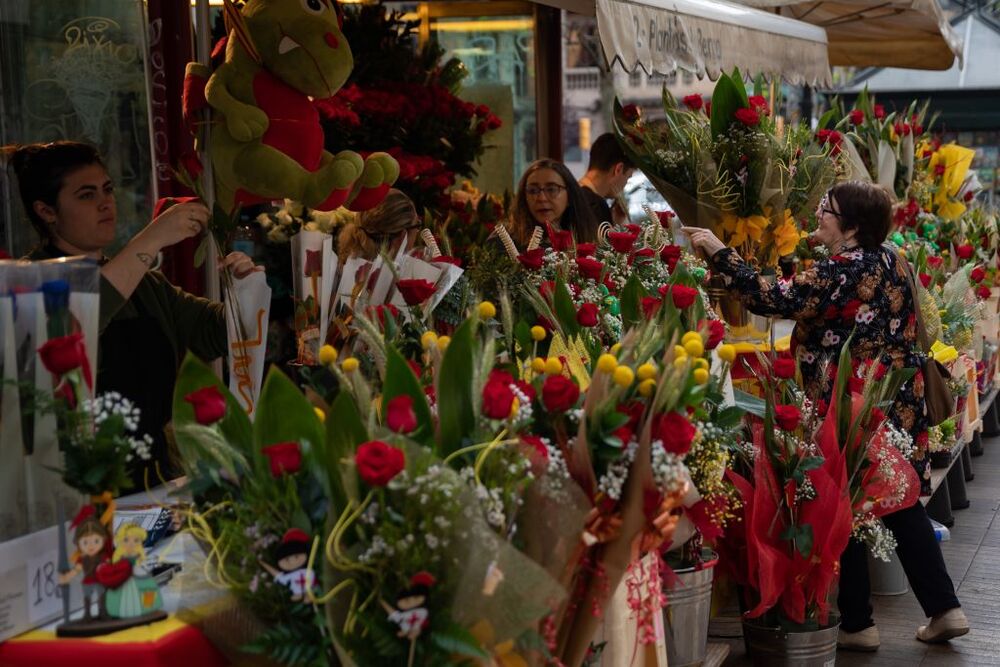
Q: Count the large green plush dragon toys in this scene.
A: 1